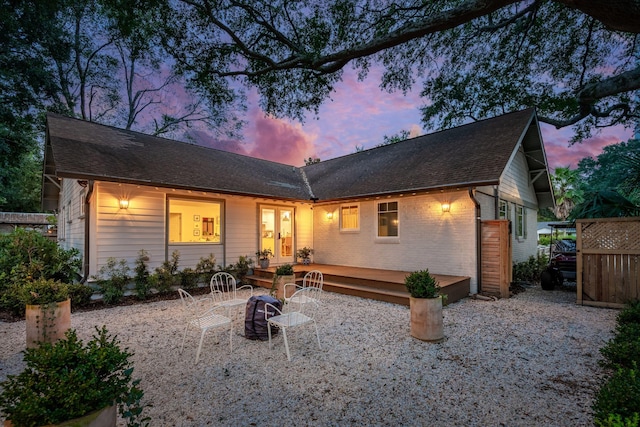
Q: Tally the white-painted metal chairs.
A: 4